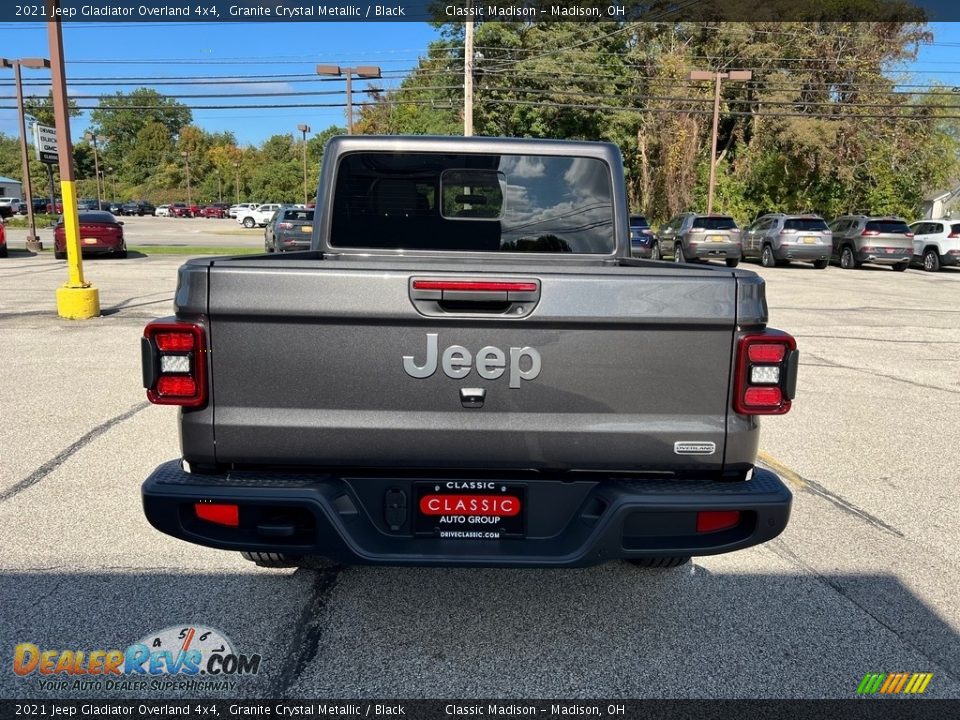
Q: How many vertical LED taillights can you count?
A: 2